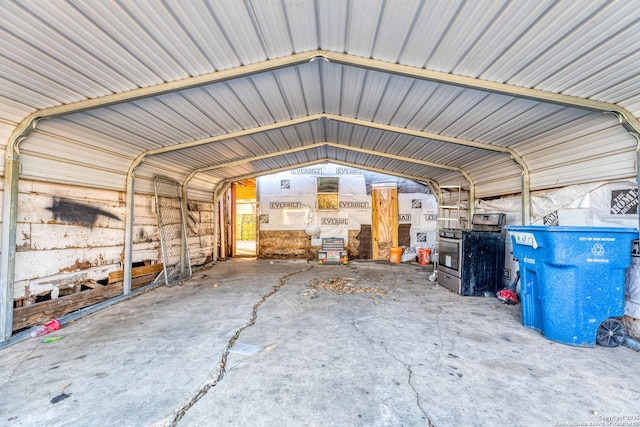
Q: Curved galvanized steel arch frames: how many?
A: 4